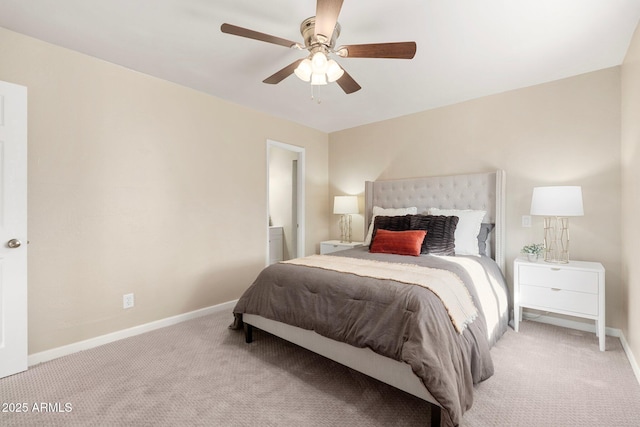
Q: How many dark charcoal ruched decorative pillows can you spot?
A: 2